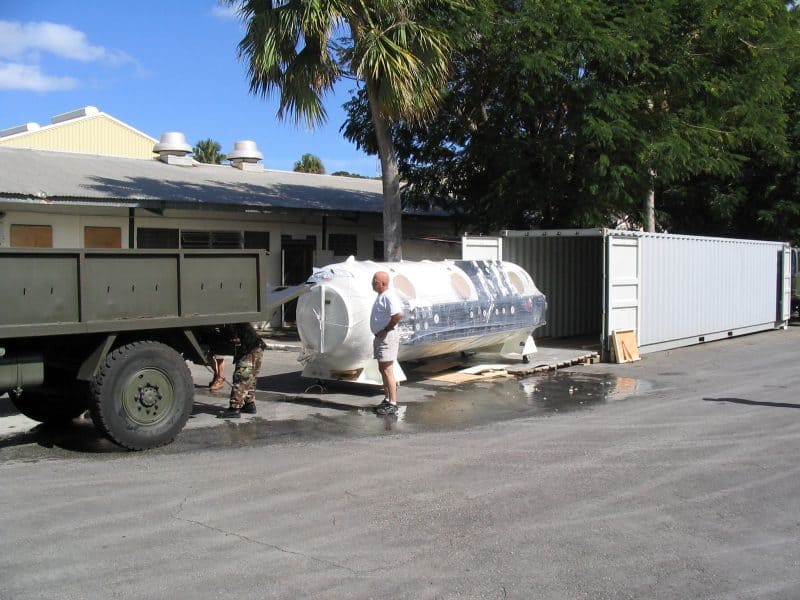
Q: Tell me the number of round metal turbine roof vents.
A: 2